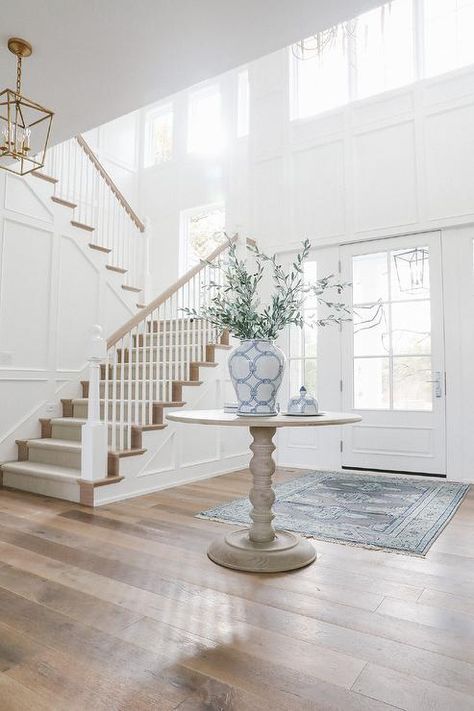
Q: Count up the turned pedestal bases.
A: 1